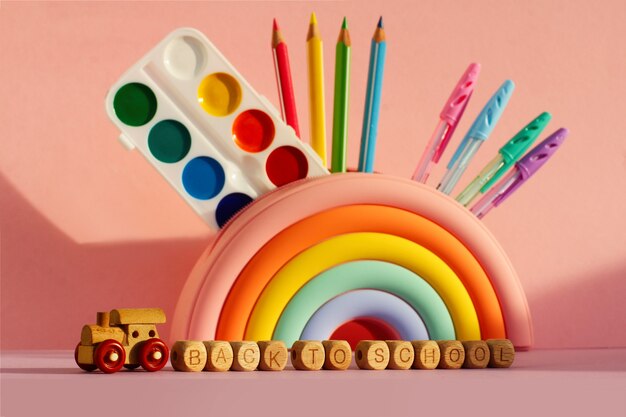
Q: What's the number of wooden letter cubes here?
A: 12